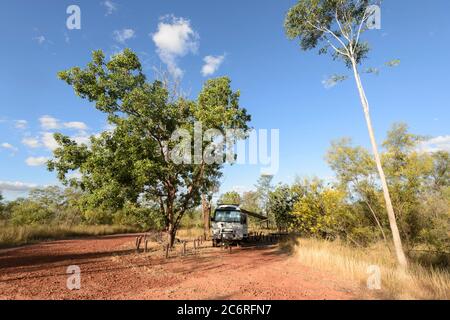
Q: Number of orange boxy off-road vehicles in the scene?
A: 0